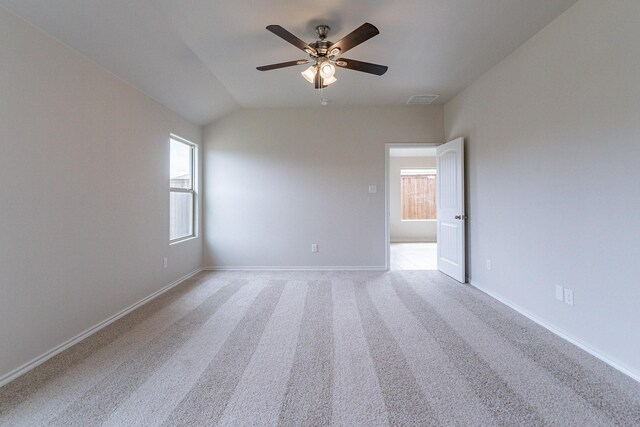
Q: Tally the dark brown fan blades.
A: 5